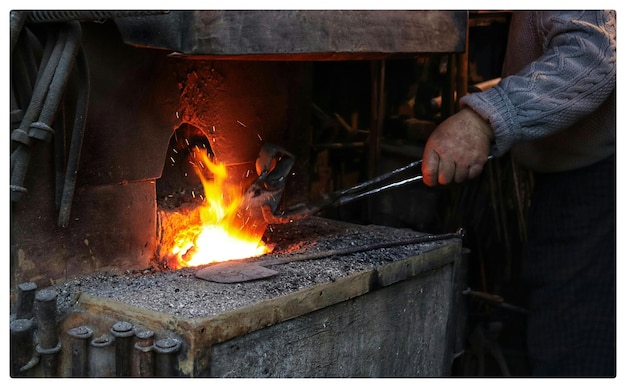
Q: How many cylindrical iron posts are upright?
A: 8